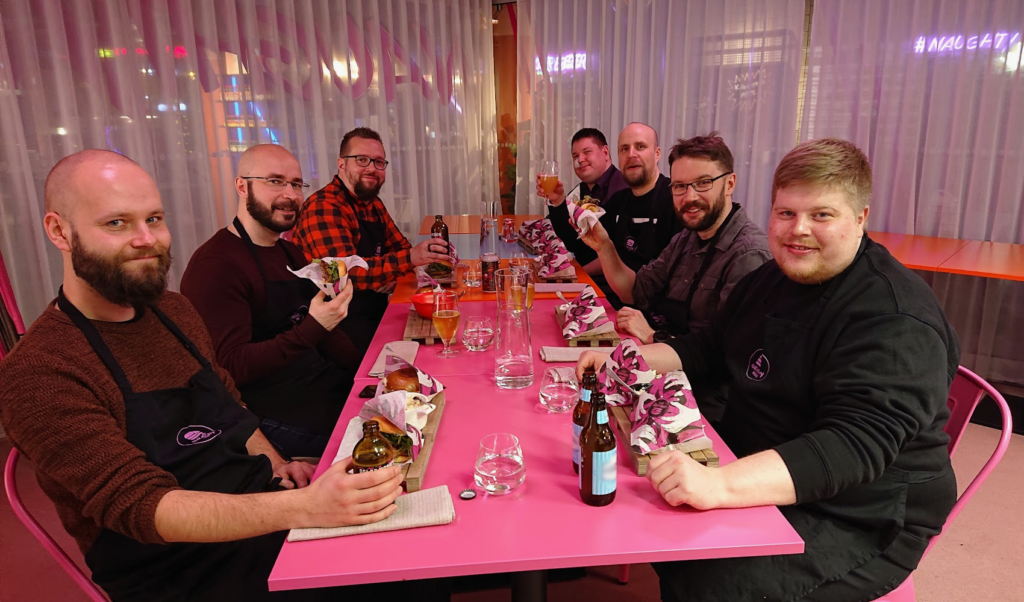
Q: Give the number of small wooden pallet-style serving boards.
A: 7